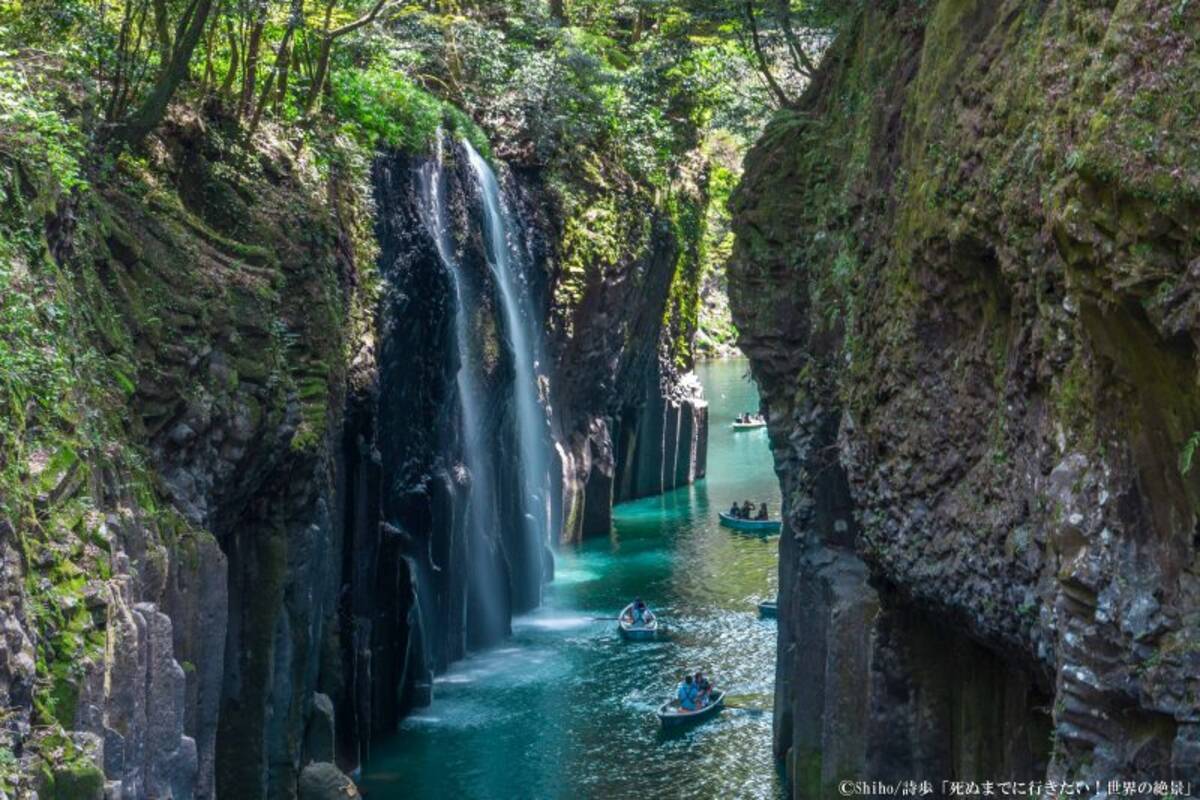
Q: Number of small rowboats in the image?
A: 5